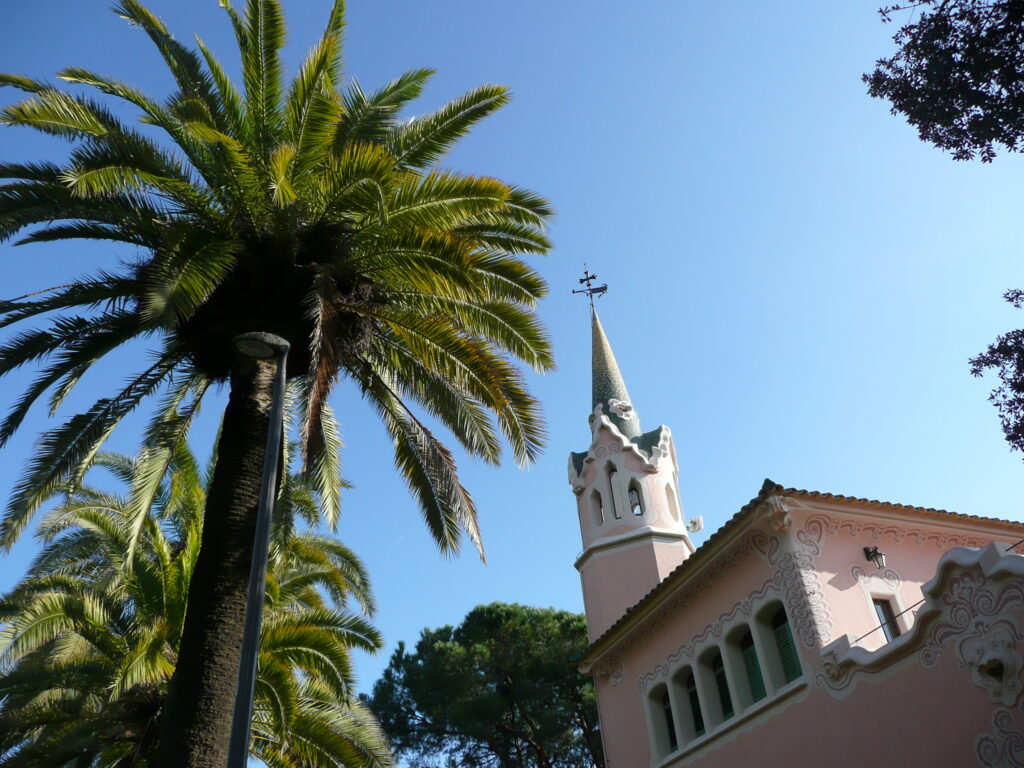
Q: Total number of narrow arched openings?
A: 9